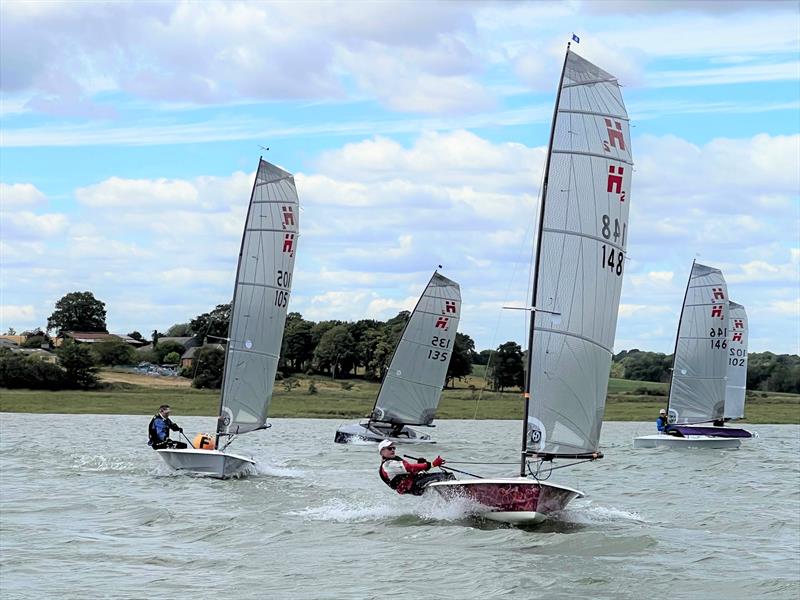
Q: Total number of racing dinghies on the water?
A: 5